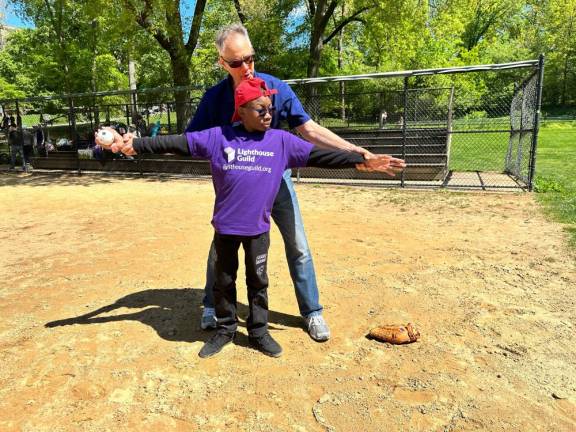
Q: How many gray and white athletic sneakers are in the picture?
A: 2